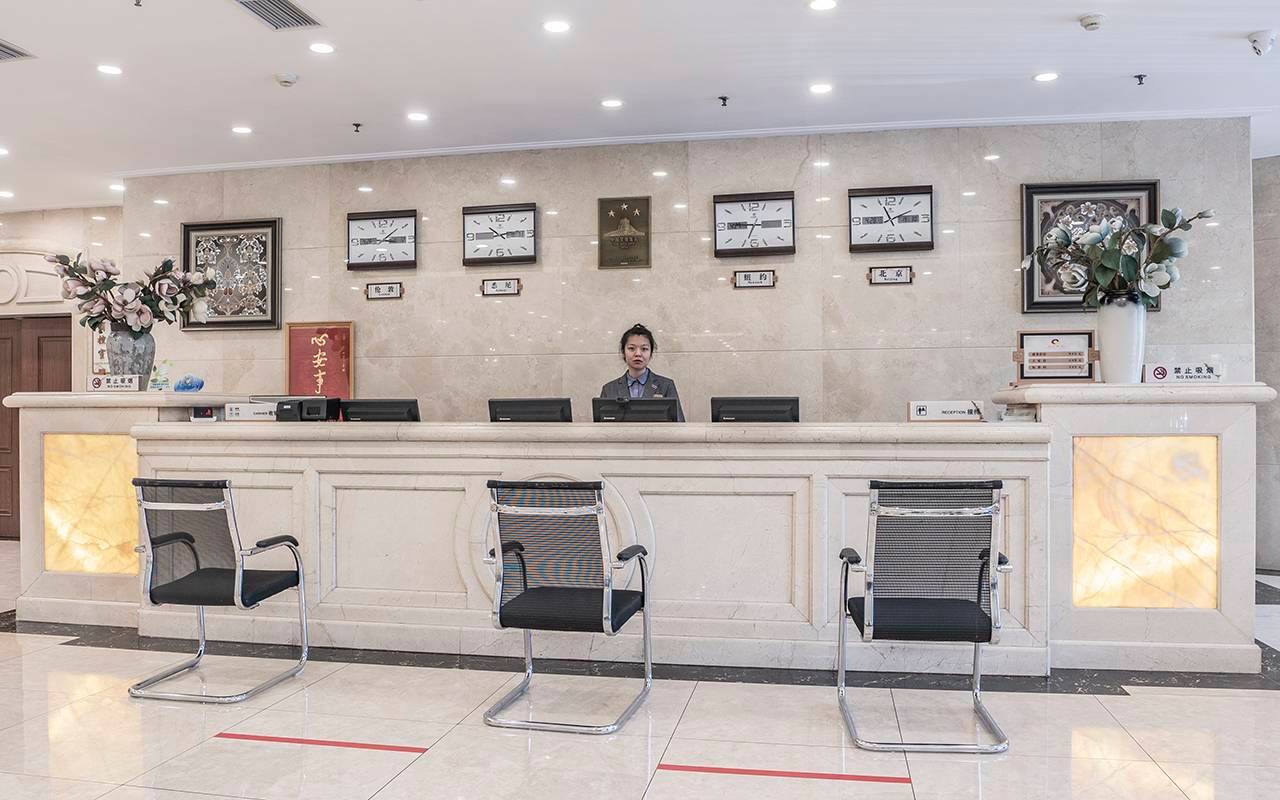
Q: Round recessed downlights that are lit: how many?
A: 12